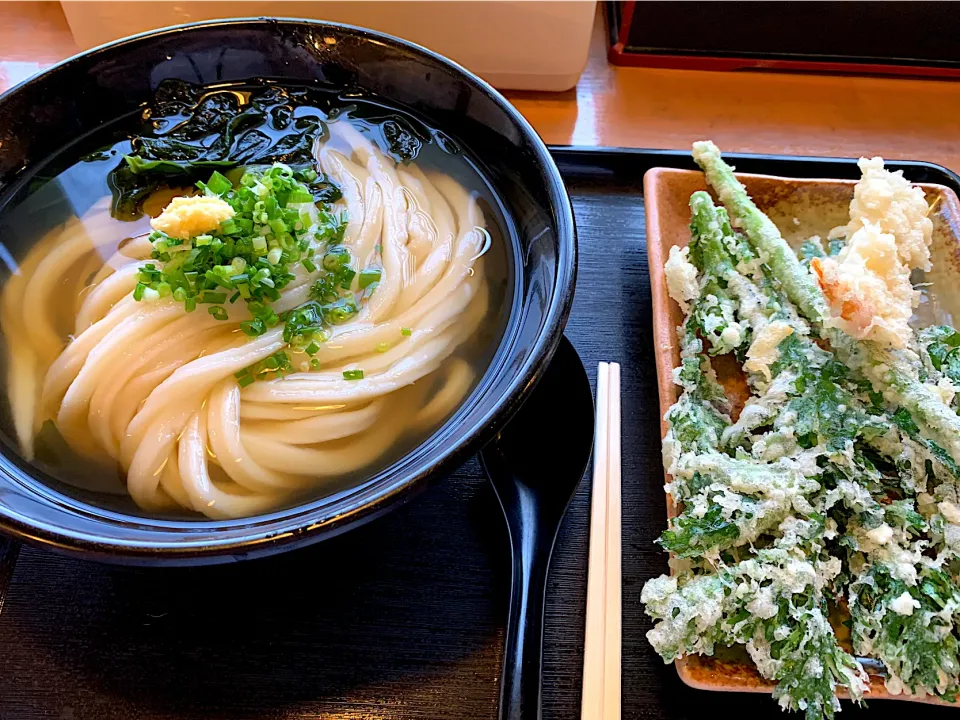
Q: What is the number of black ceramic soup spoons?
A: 1